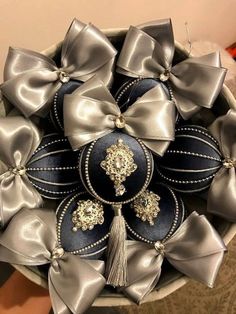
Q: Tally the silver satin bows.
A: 7